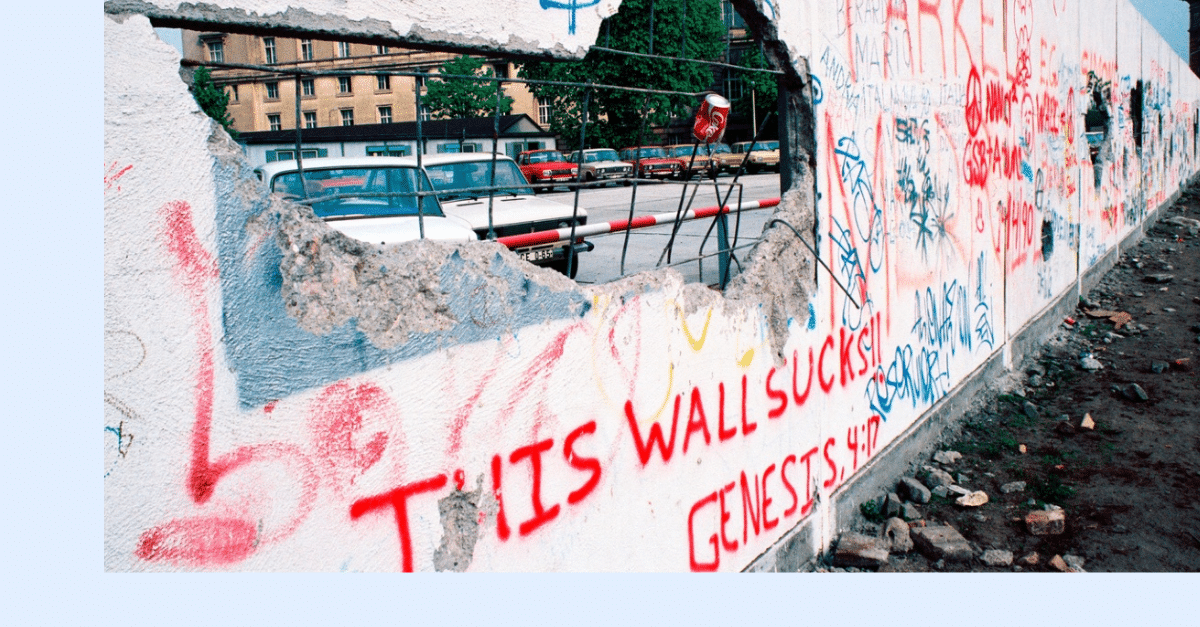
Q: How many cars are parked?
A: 8